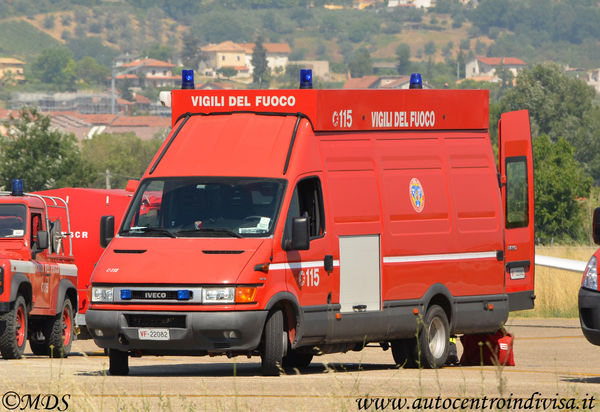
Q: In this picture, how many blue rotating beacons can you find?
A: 4